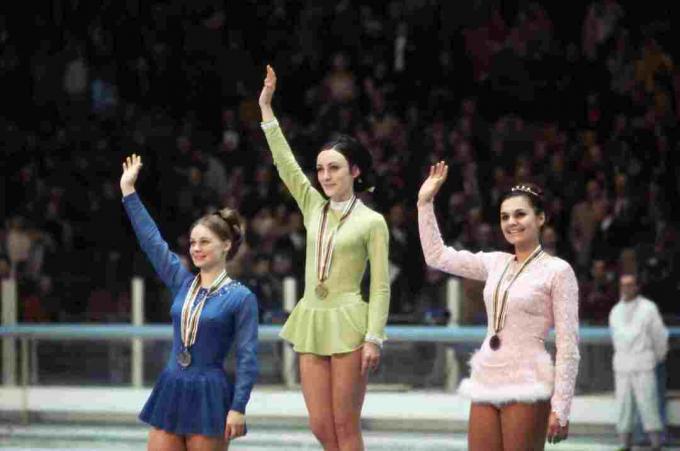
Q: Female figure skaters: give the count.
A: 3